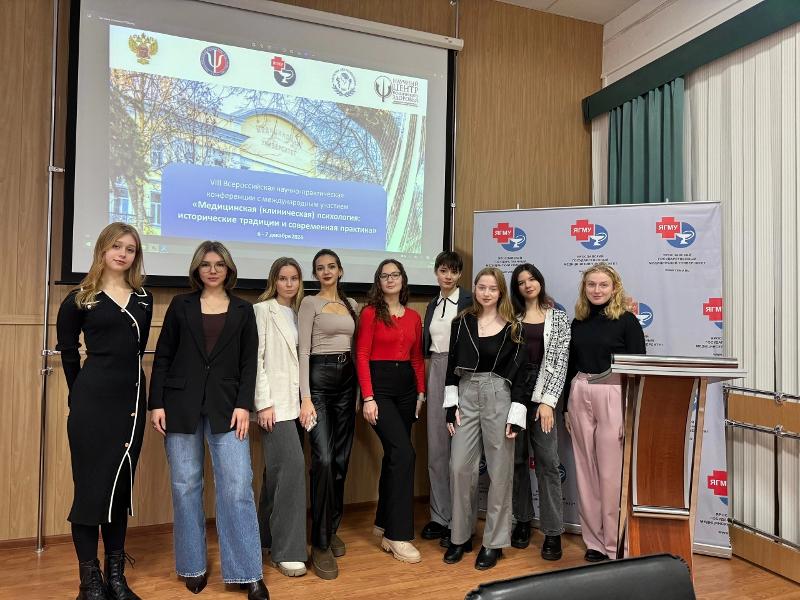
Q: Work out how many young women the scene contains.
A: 9